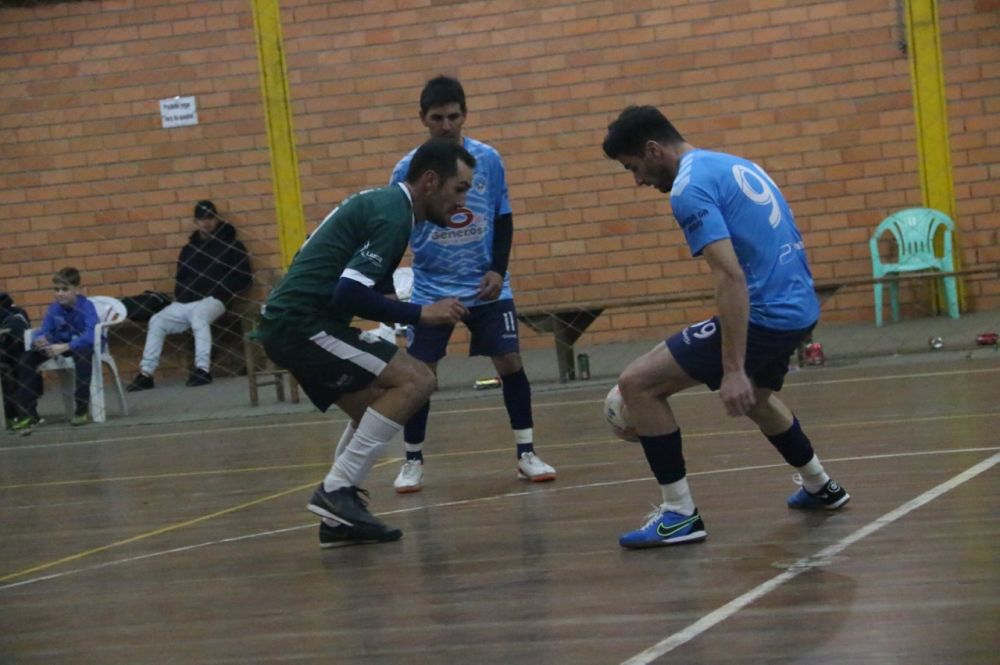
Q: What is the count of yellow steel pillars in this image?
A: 2